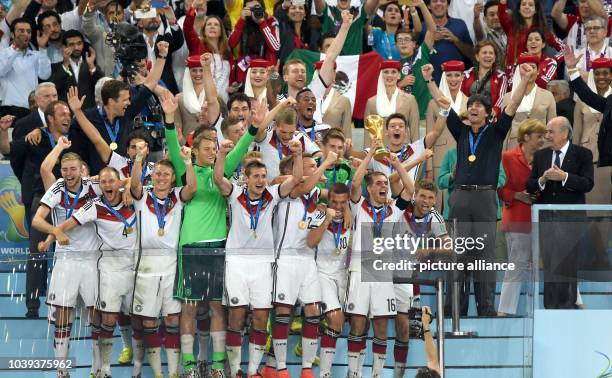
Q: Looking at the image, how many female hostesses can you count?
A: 7